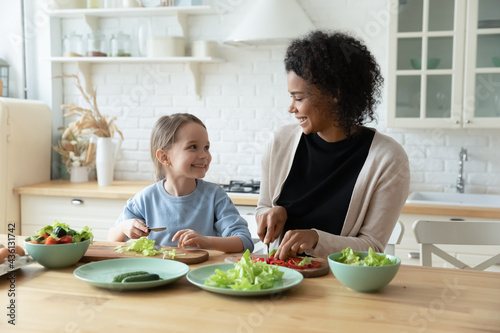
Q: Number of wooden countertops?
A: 2